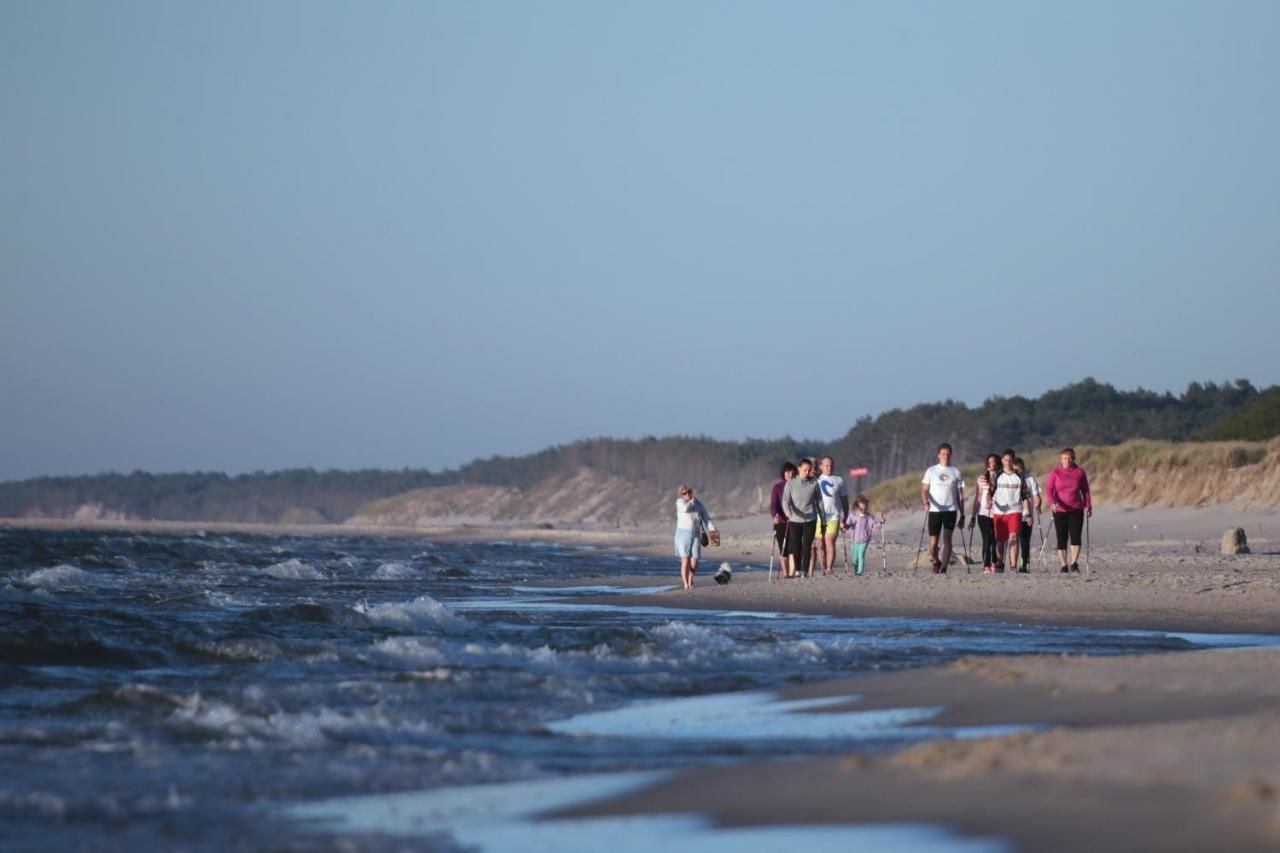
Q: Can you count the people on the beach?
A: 11